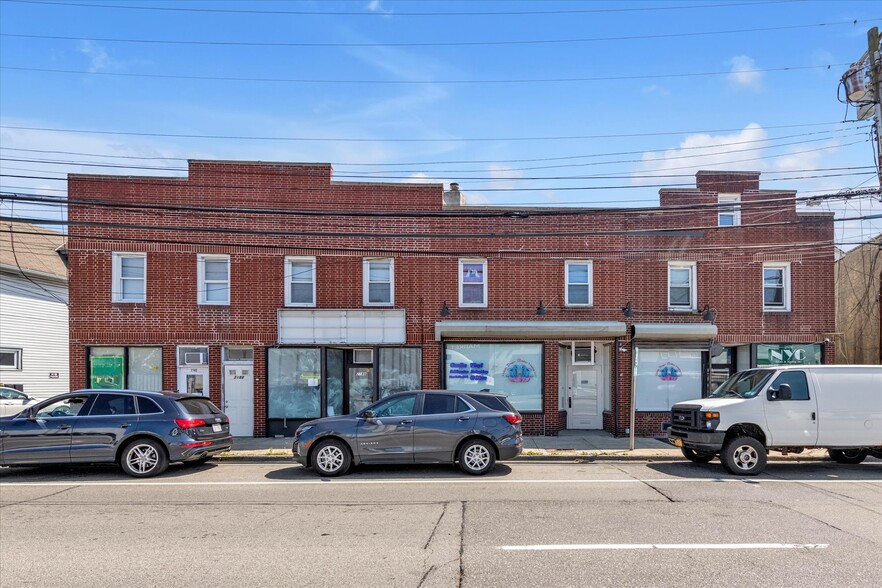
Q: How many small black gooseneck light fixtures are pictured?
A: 4